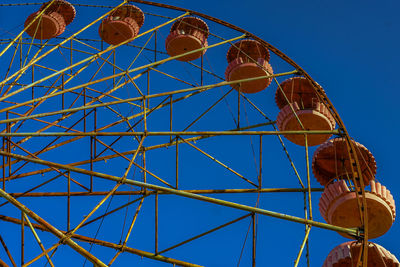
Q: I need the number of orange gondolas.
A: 7